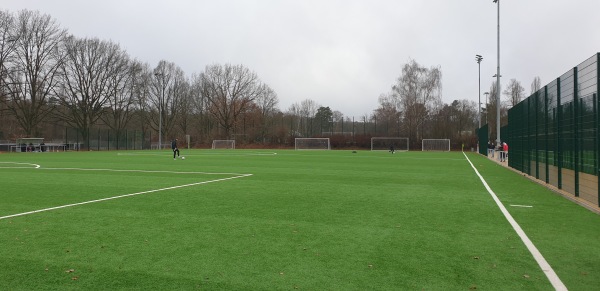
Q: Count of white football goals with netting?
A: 4